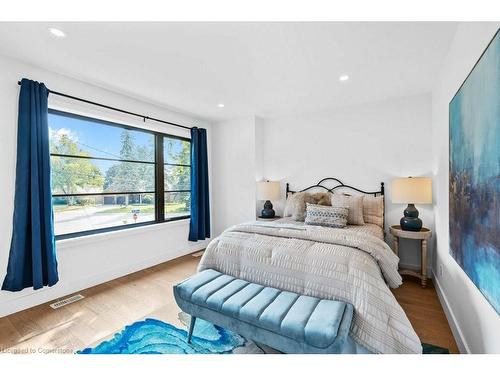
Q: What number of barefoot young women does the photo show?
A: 0